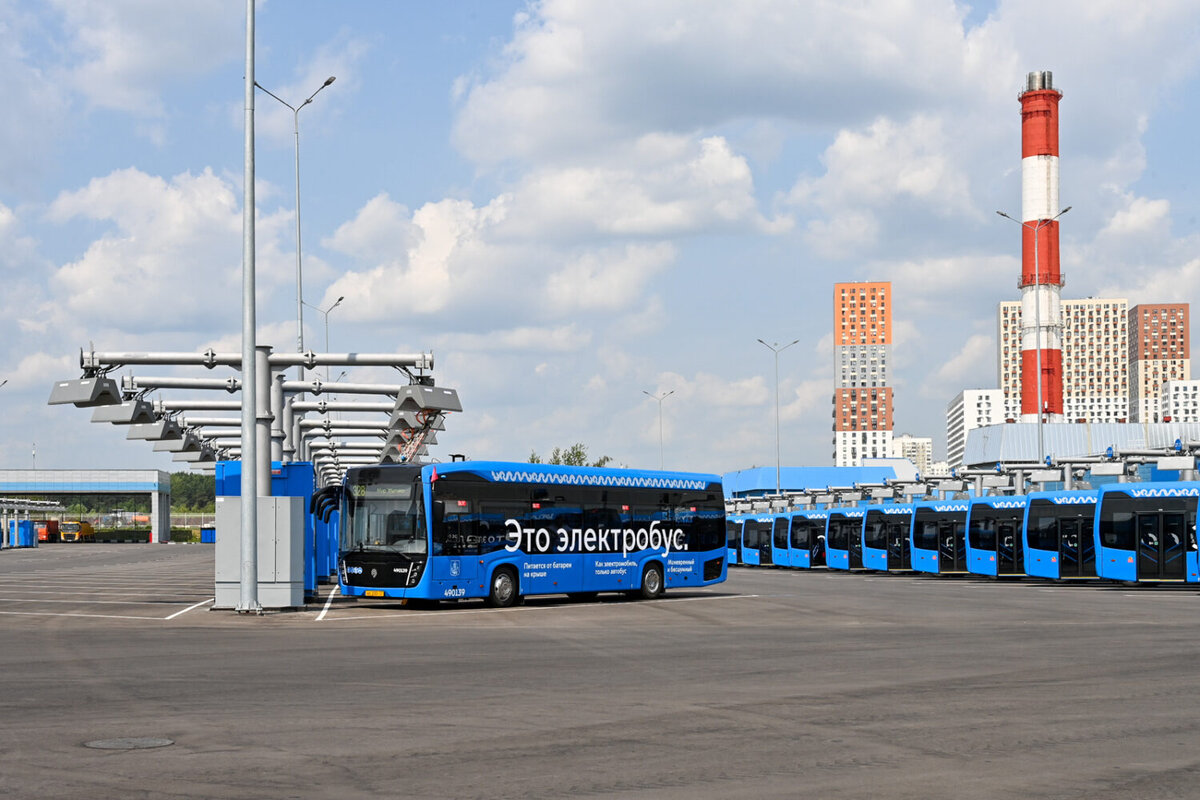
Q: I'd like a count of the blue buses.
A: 11